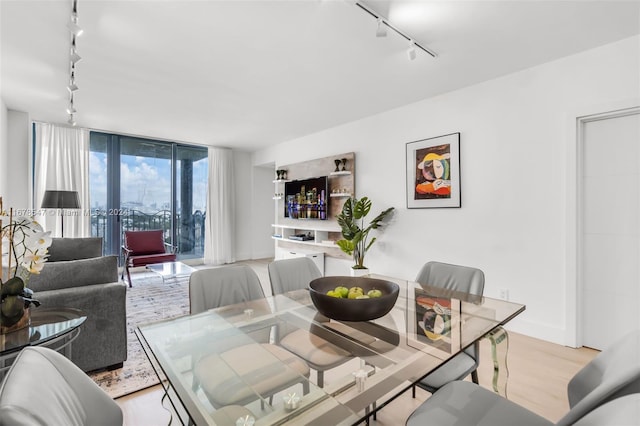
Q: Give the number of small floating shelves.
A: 4